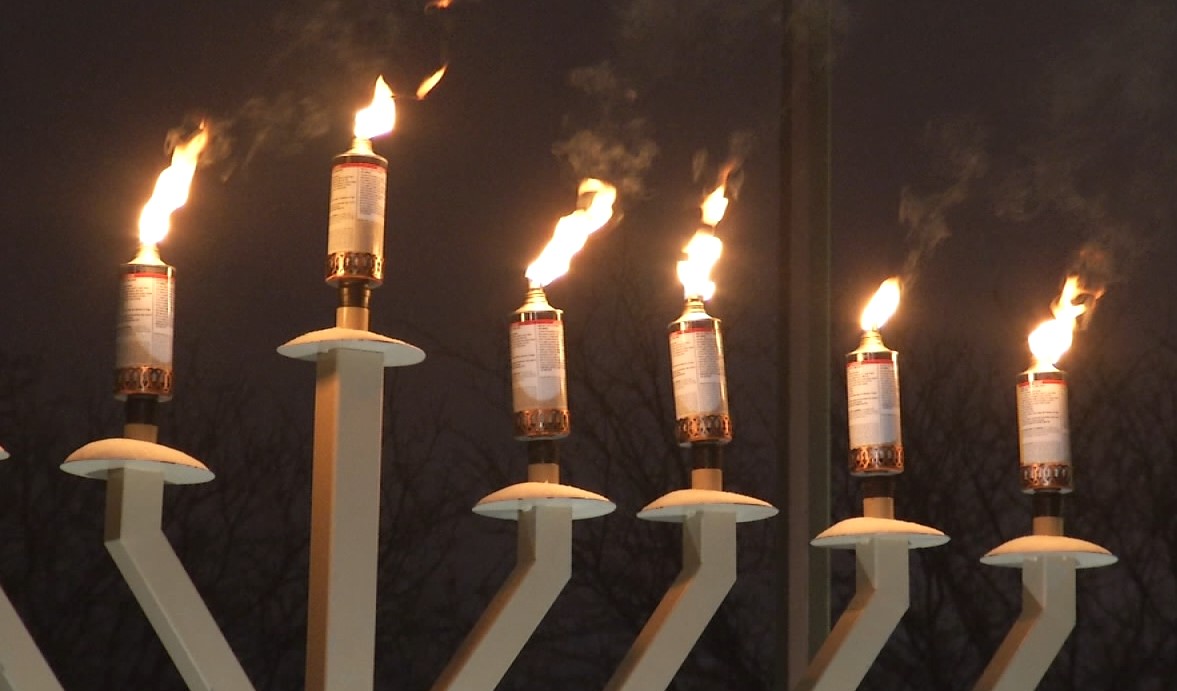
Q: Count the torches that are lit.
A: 6